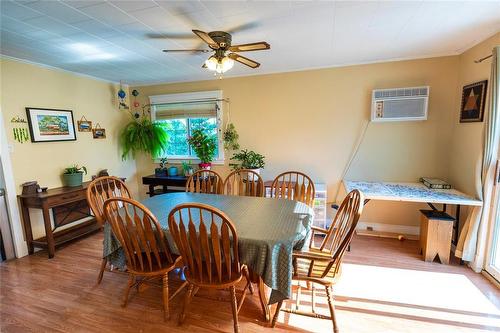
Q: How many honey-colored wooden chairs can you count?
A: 7